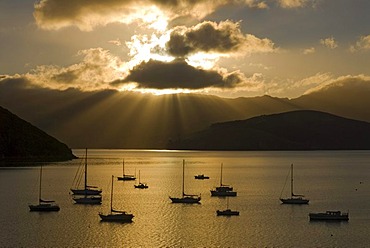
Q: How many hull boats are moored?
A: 12